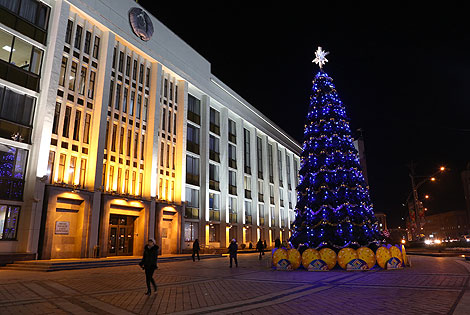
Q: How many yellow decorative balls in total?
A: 8